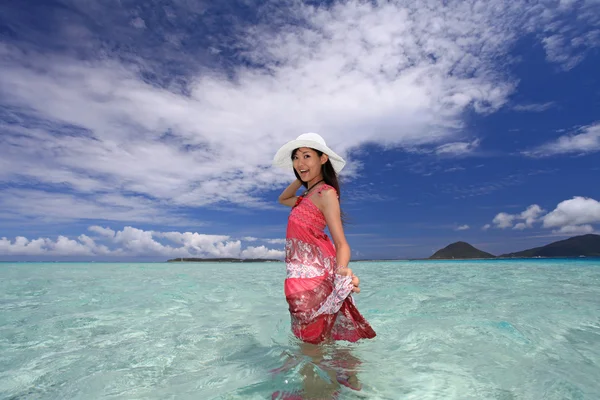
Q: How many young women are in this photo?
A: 1